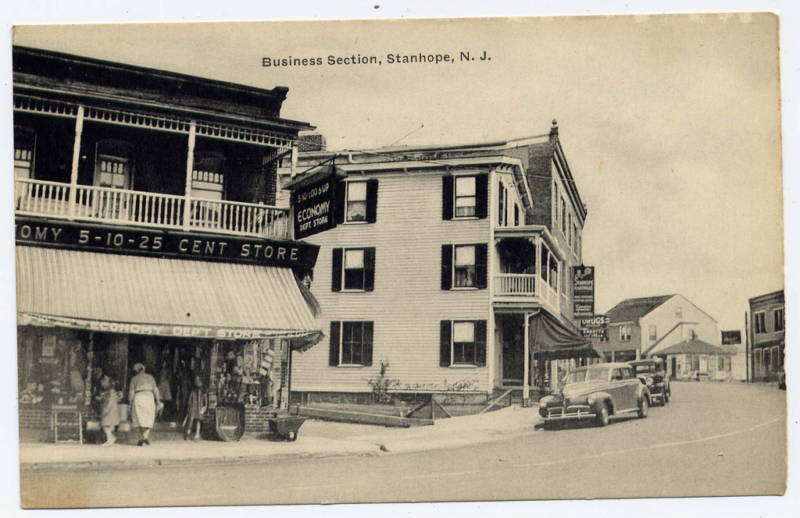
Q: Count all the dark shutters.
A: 12